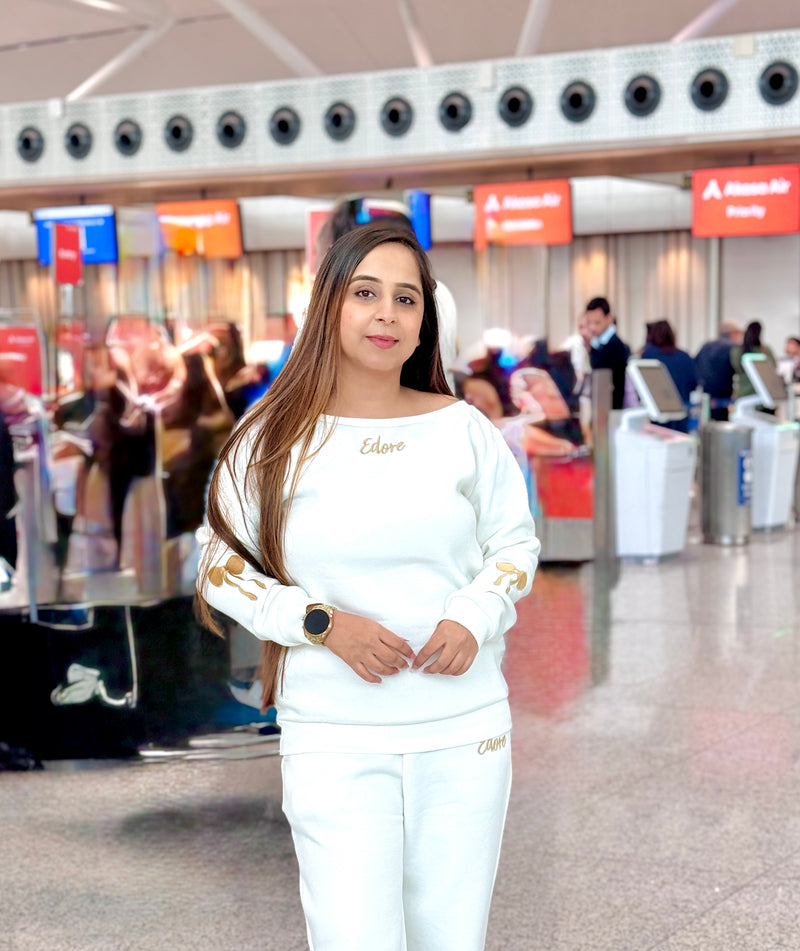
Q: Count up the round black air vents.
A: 14